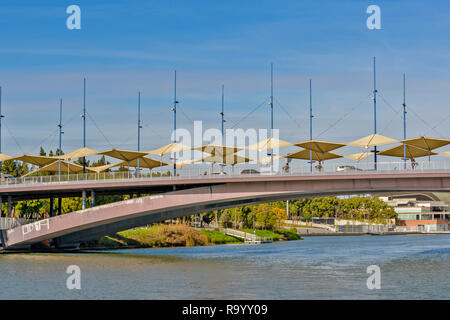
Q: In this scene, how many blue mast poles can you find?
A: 10